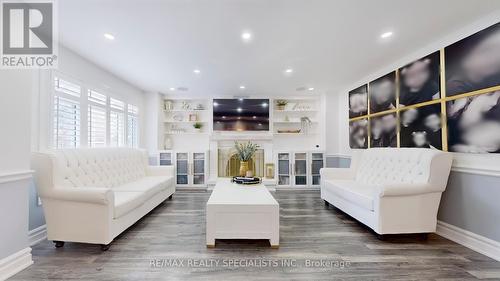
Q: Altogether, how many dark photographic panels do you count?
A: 8